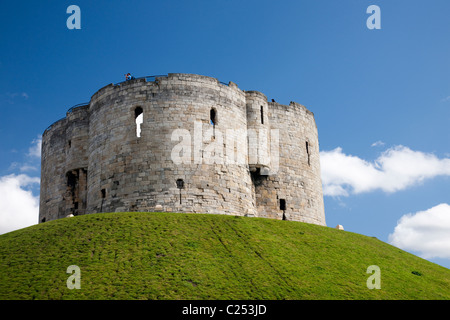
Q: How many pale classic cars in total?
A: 0